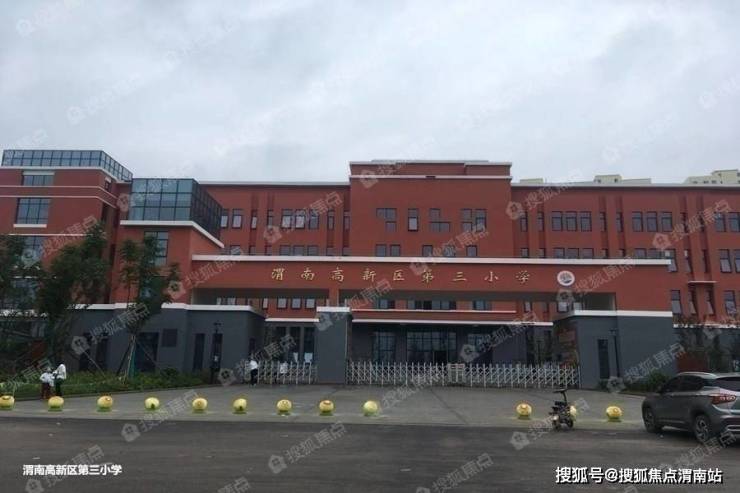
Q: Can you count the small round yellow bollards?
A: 12